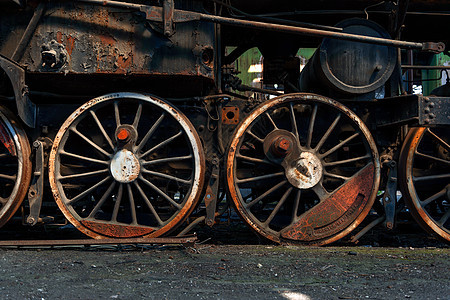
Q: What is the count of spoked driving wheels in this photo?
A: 4